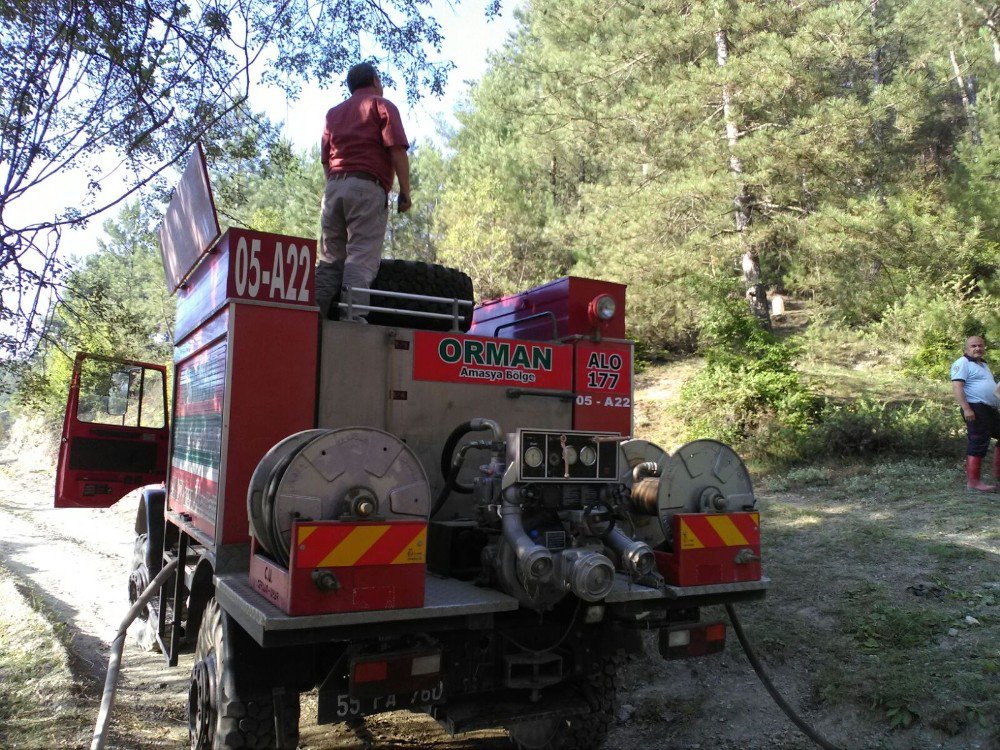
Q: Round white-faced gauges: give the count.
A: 3